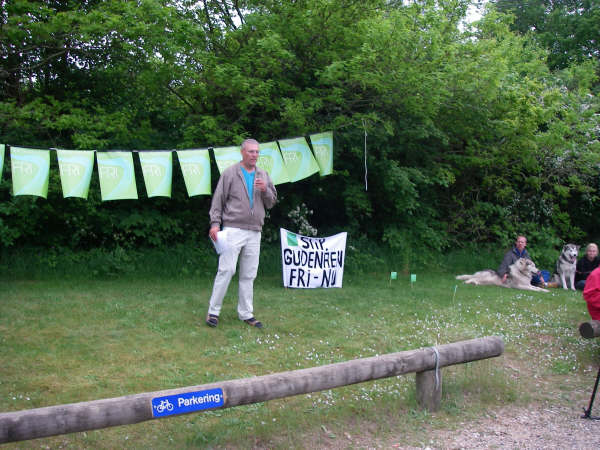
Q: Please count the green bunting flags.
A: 10